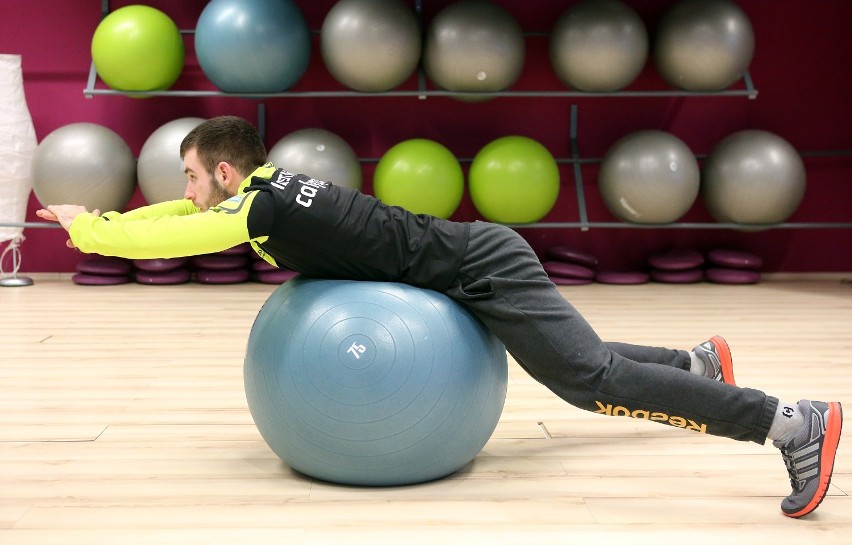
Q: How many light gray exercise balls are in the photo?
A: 9